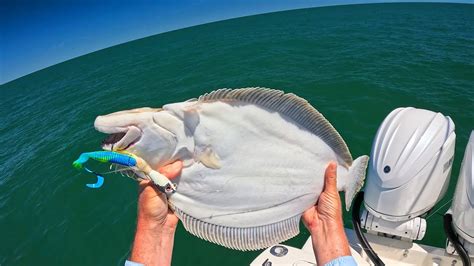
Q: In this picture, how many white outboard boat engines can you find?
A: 2